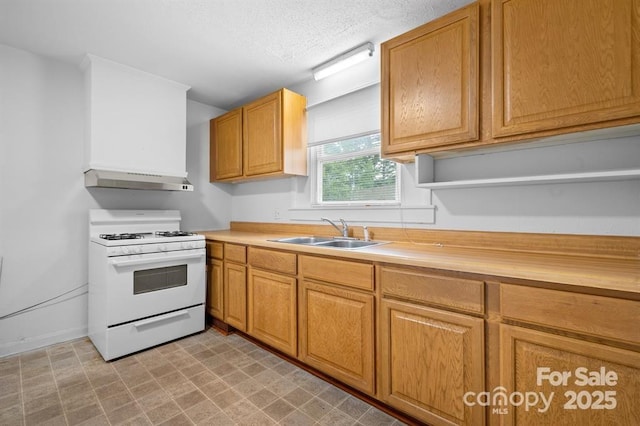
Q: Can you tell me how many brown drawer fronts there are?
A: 6